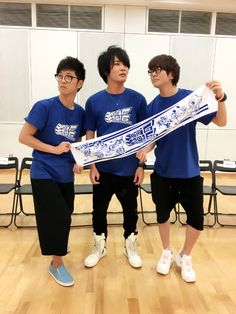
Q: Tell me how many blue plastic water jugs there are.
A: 0